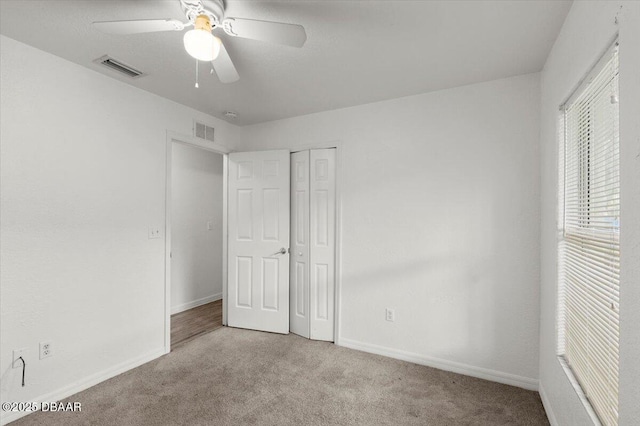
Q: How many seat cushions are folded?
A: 0